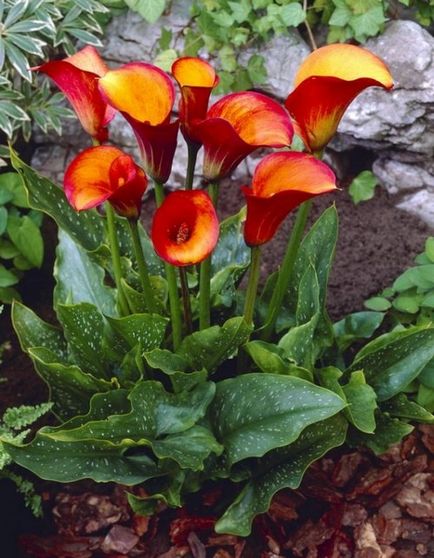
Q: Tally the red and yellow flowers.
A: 8